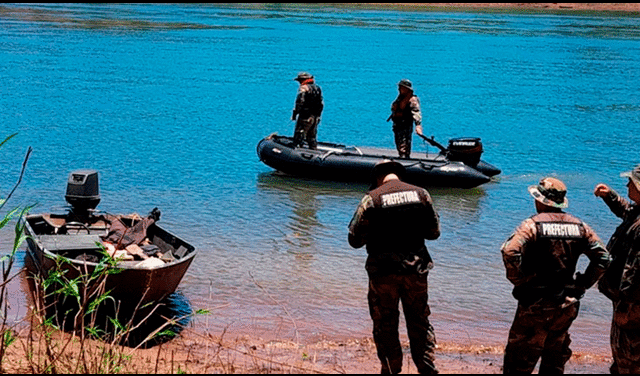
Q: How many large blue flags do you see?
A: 0